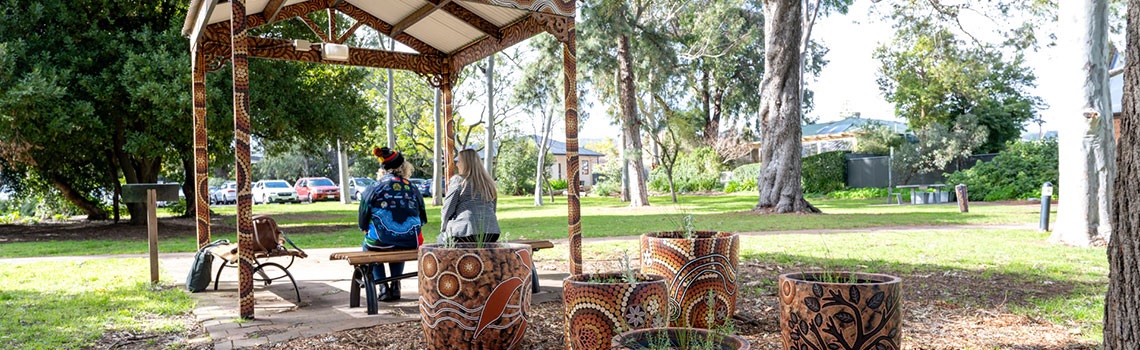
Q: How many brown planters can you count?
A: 5